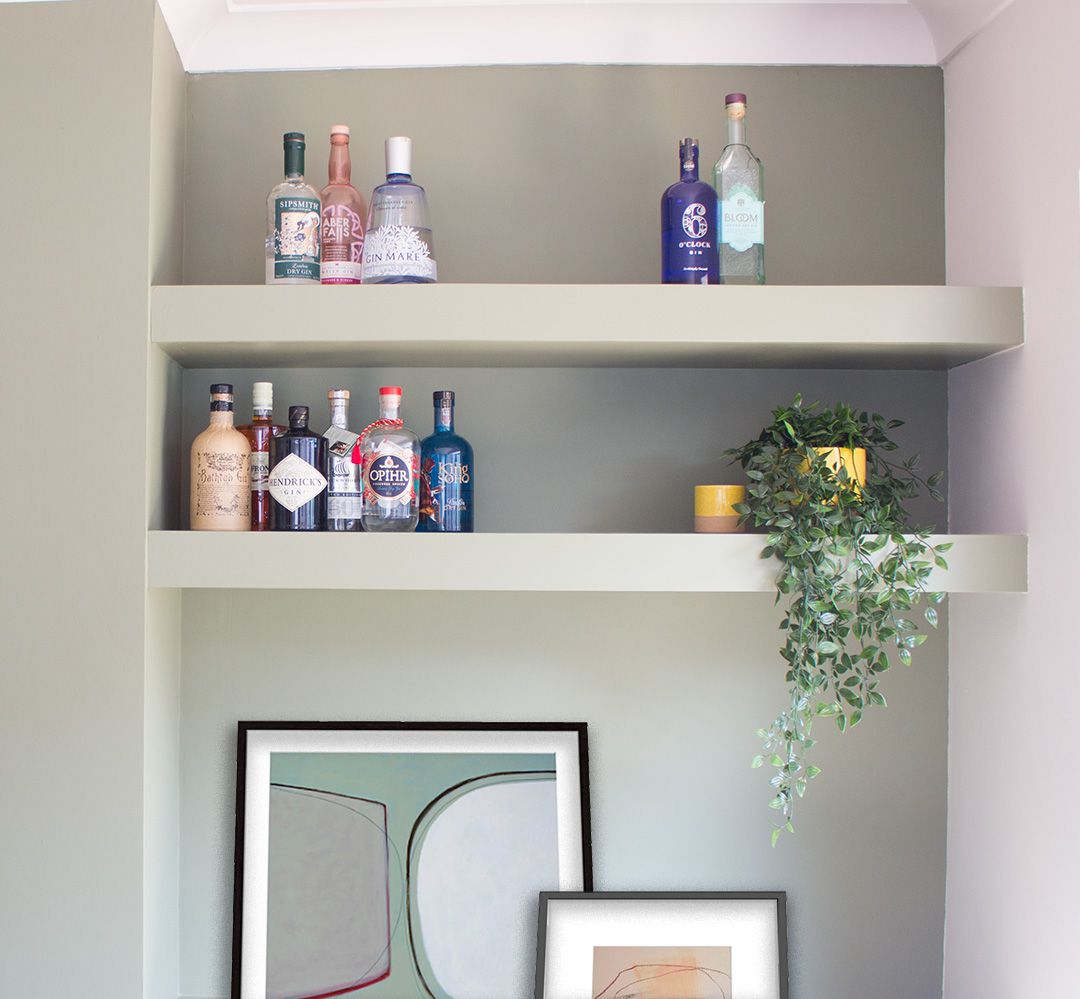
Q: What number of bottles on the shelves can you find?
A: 11